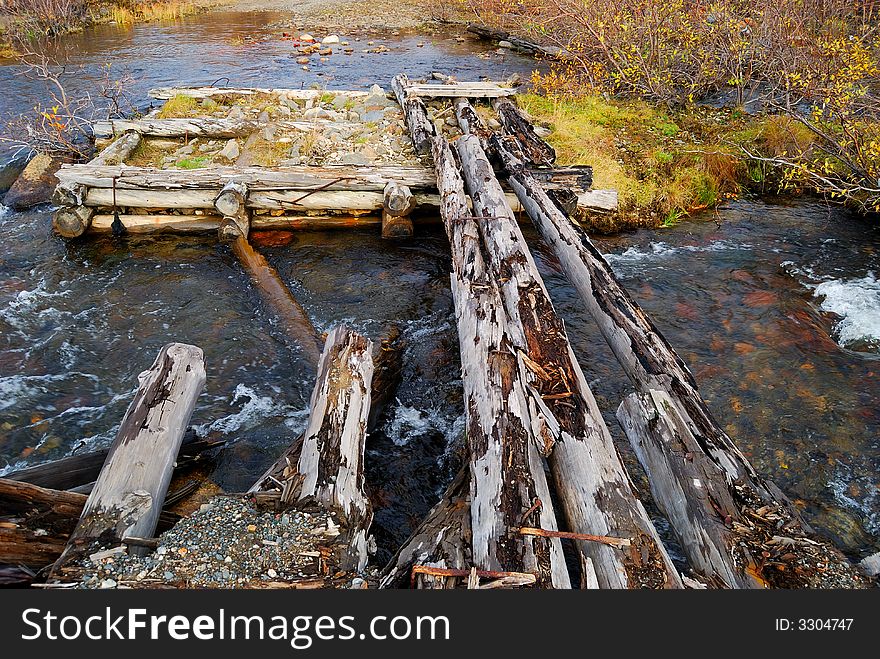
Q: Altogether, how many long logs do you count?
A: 3